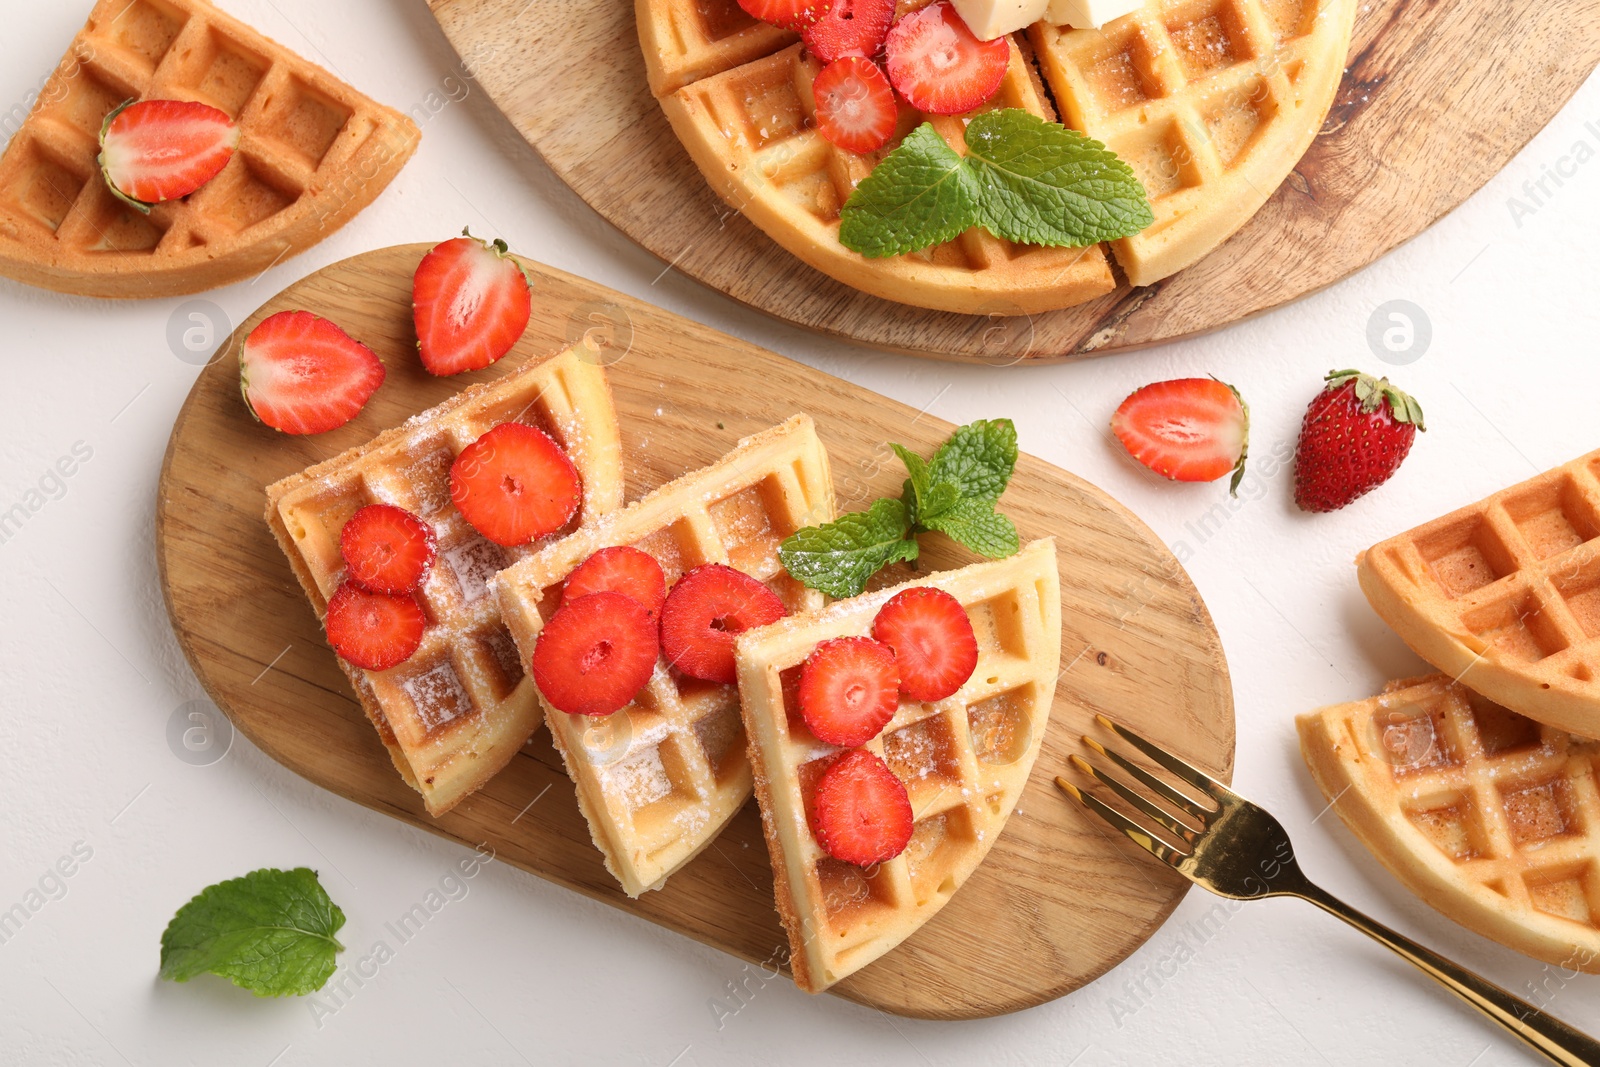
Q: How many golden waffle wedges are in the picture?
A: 9